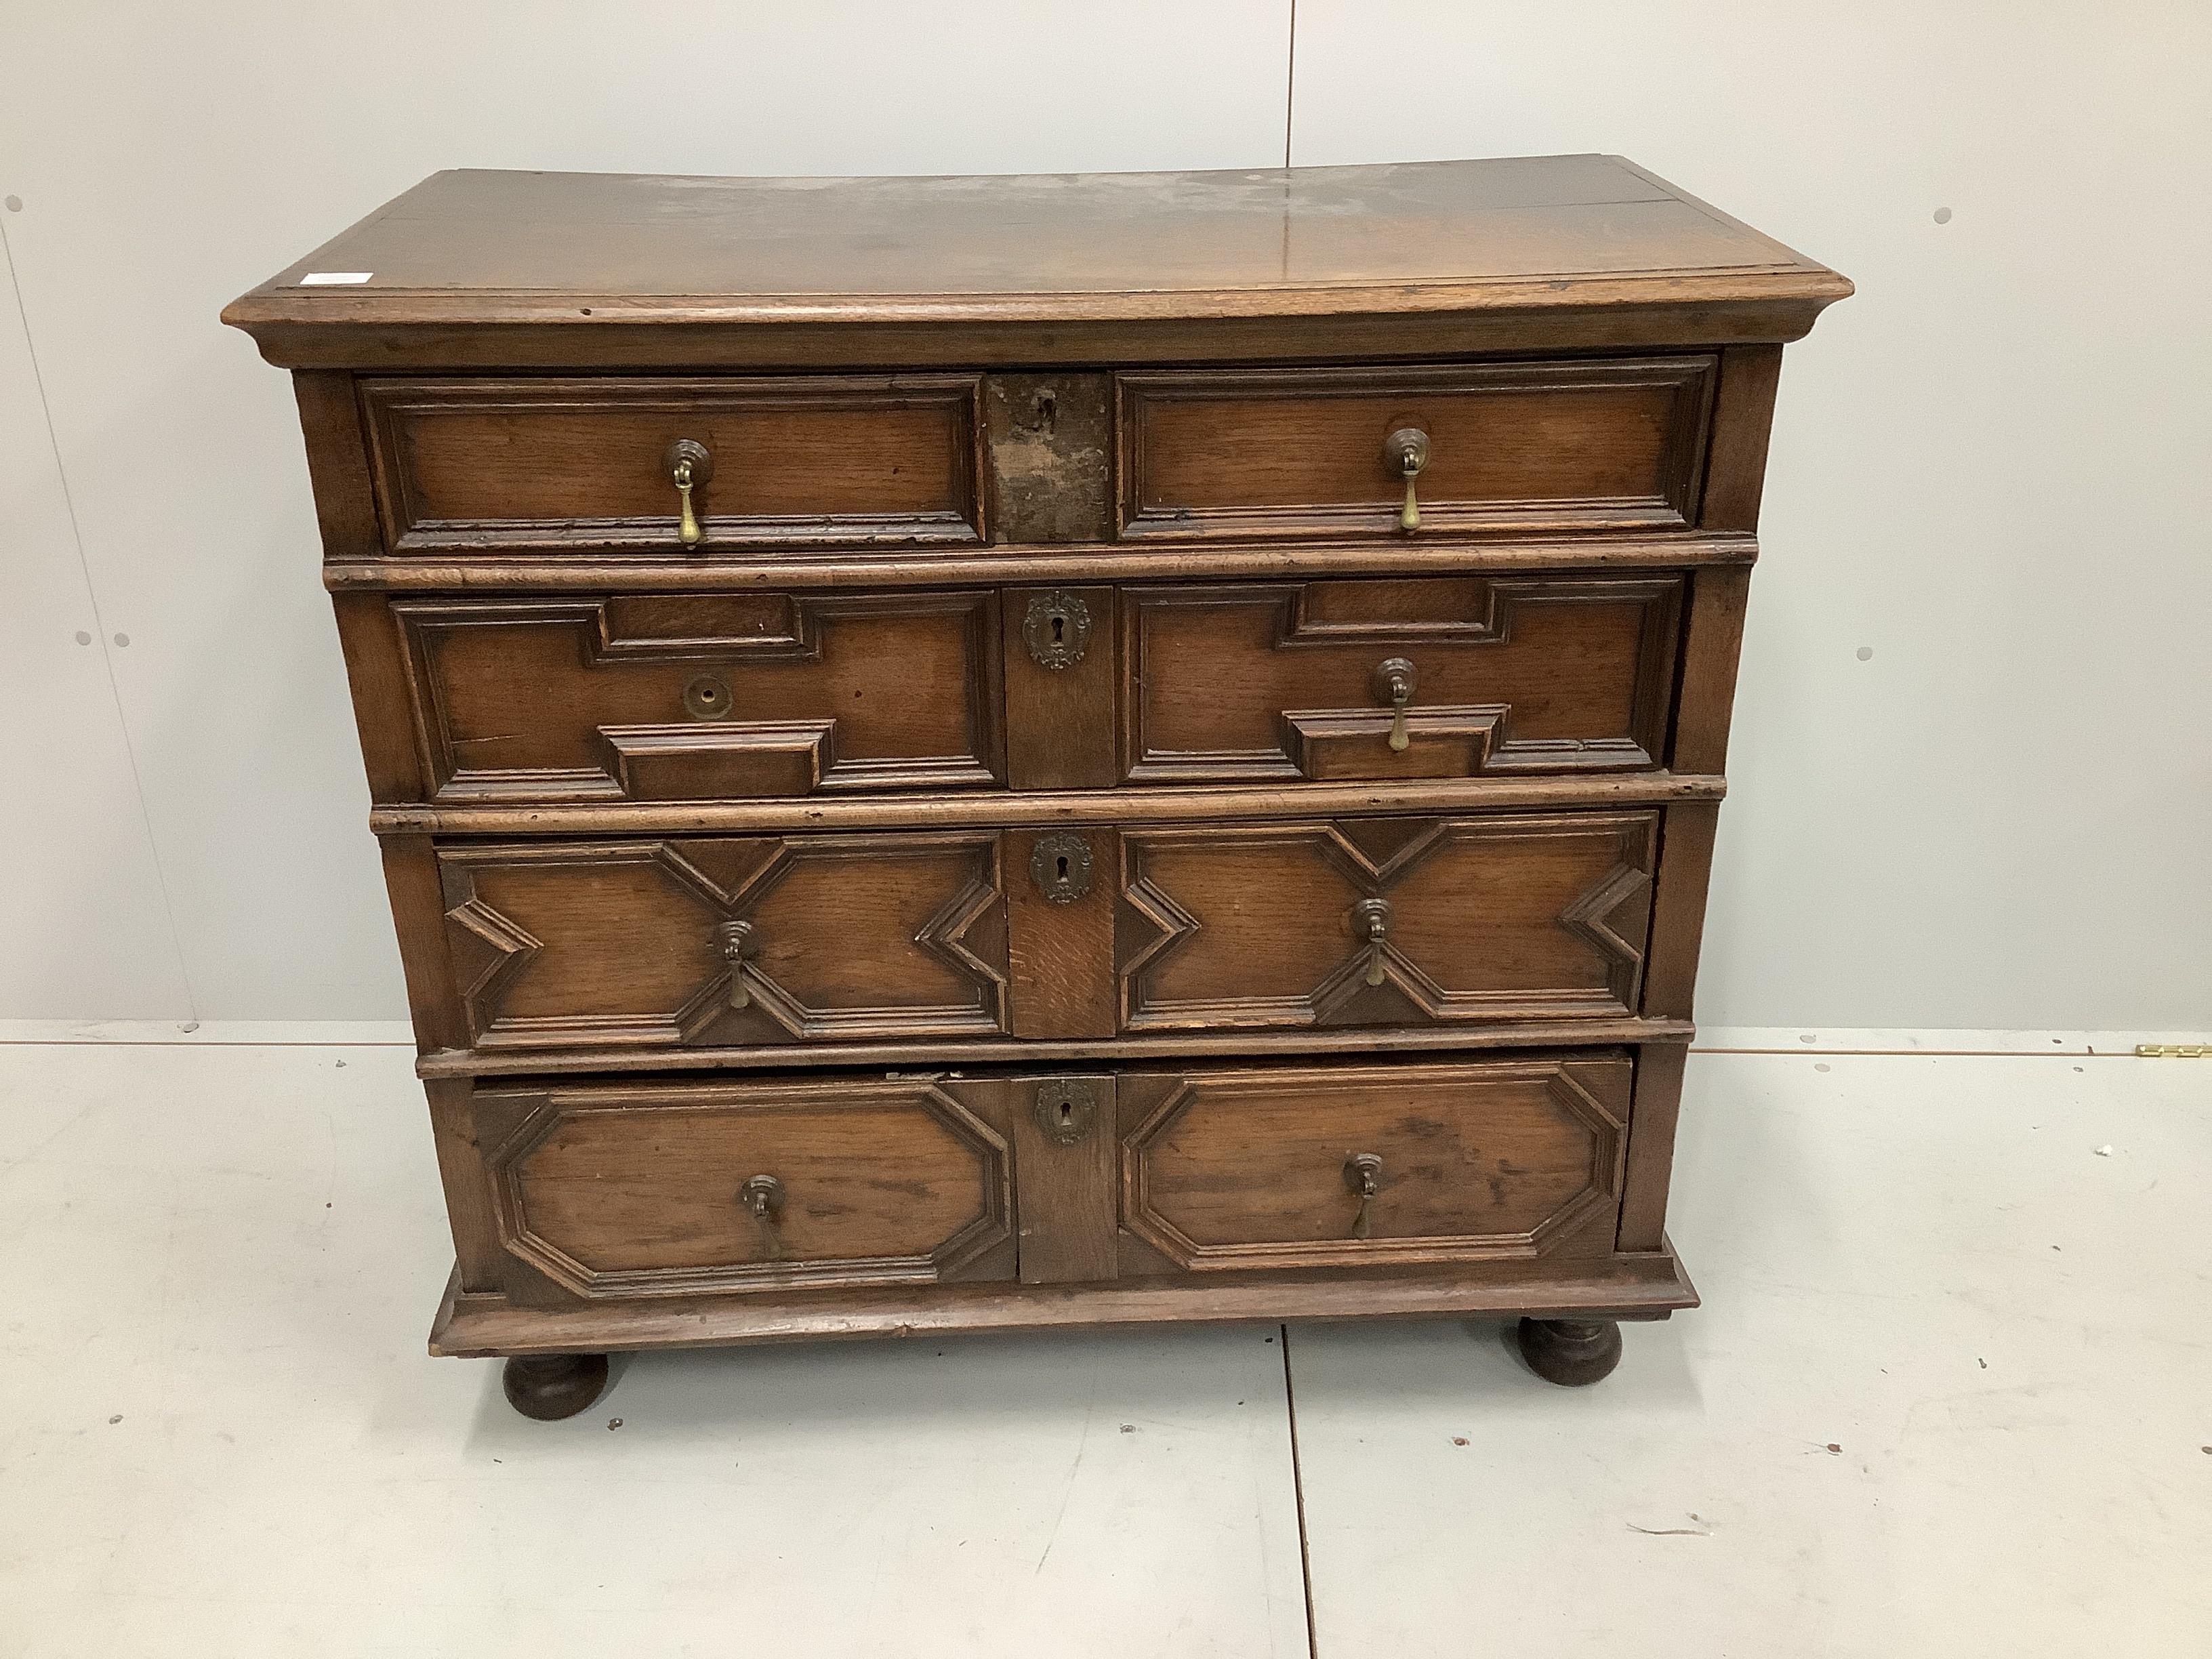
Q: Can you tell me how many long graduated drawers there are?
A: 4